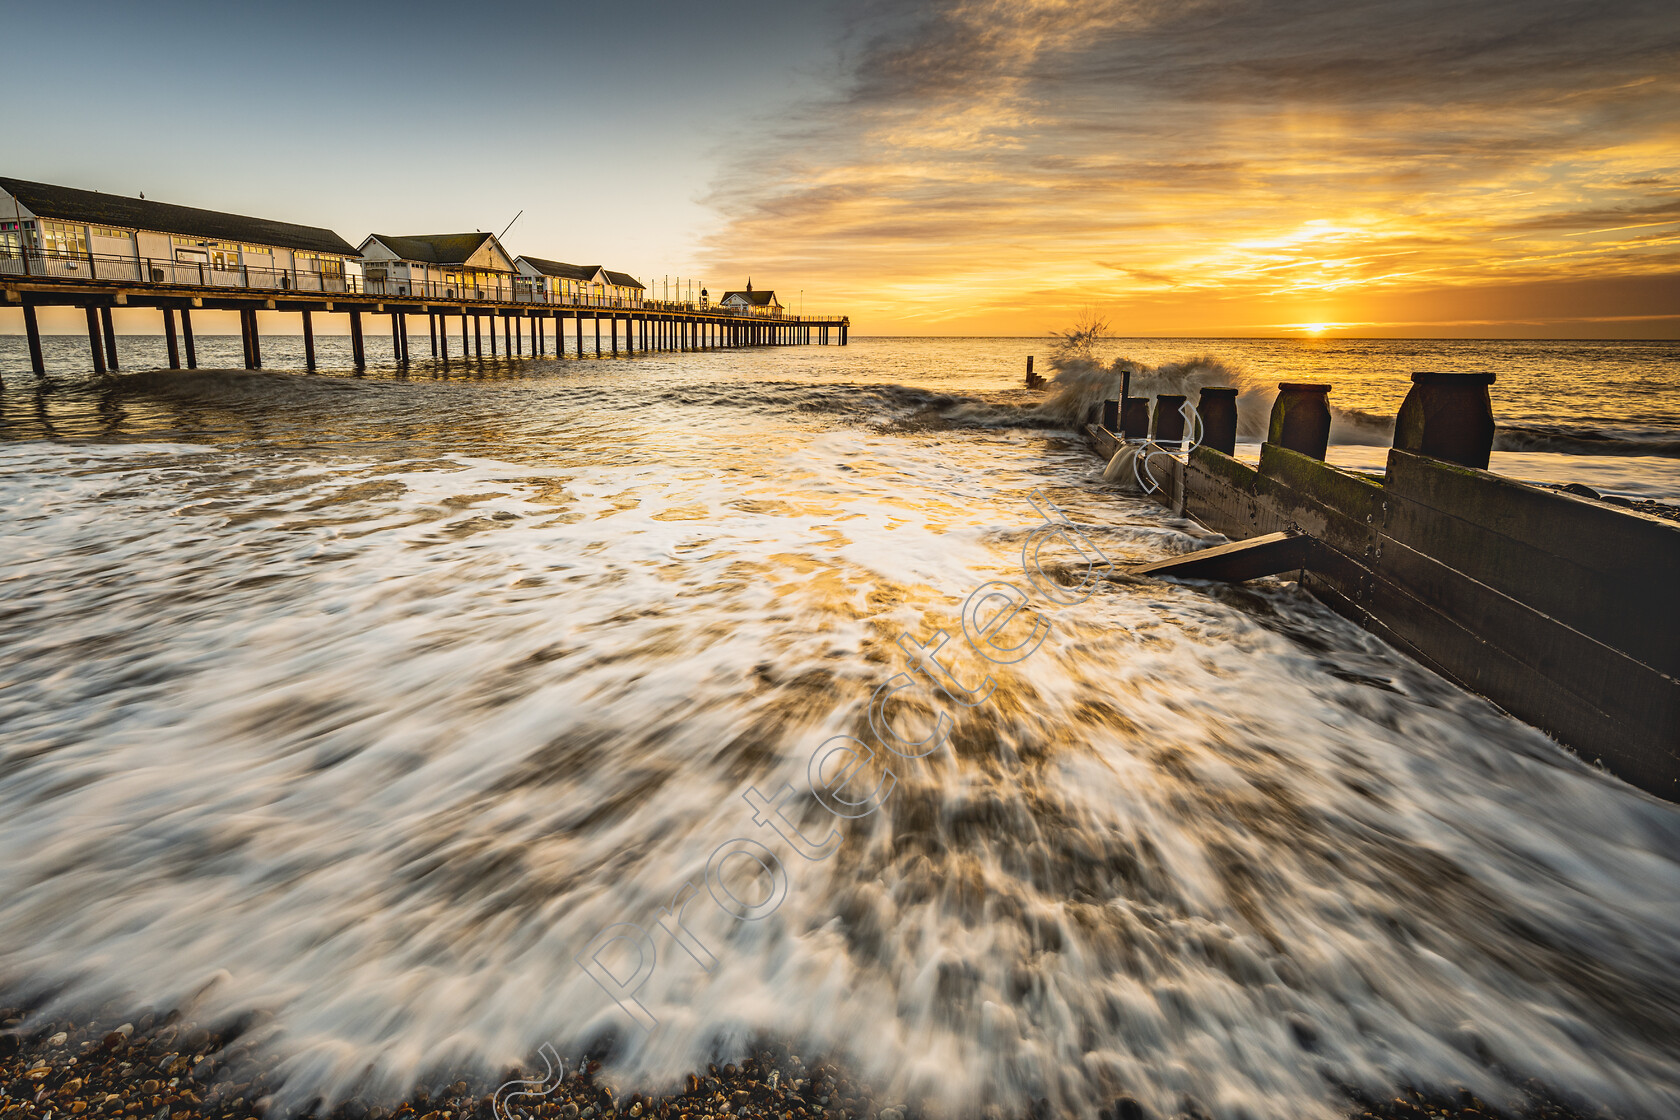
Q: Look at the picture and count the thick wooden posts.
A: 6